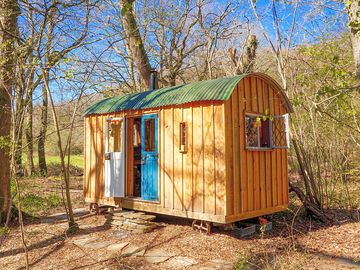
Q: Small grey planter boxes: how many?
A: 2